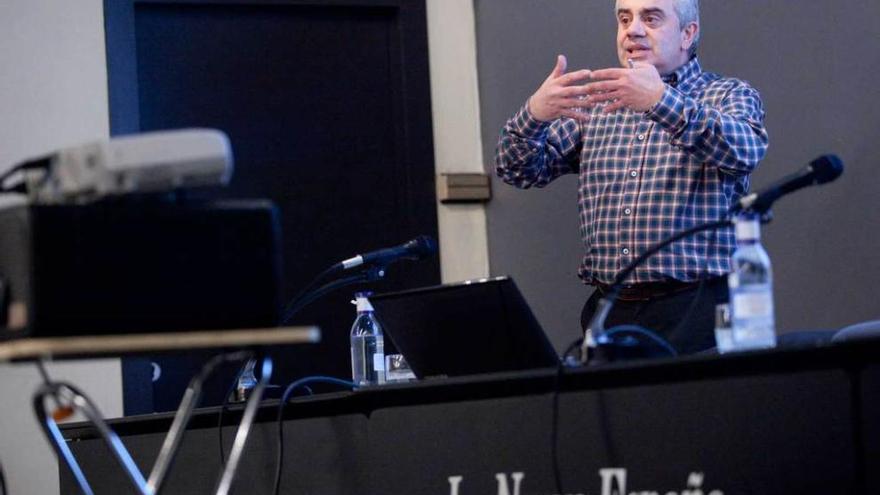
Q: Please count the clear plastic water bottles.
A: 2